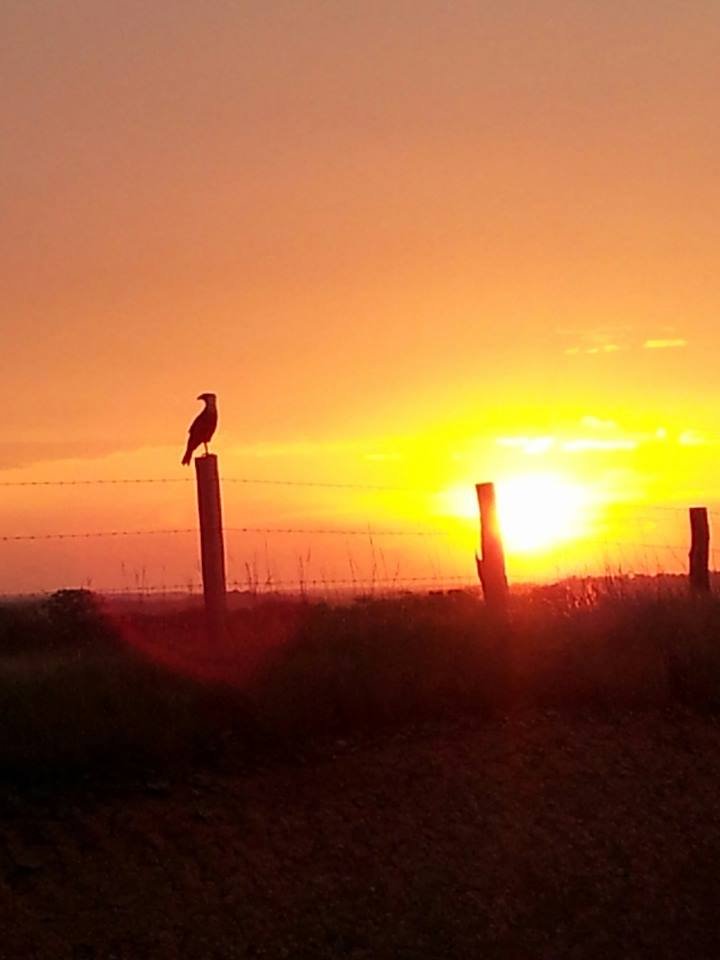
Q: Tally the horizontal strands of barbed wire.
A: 3